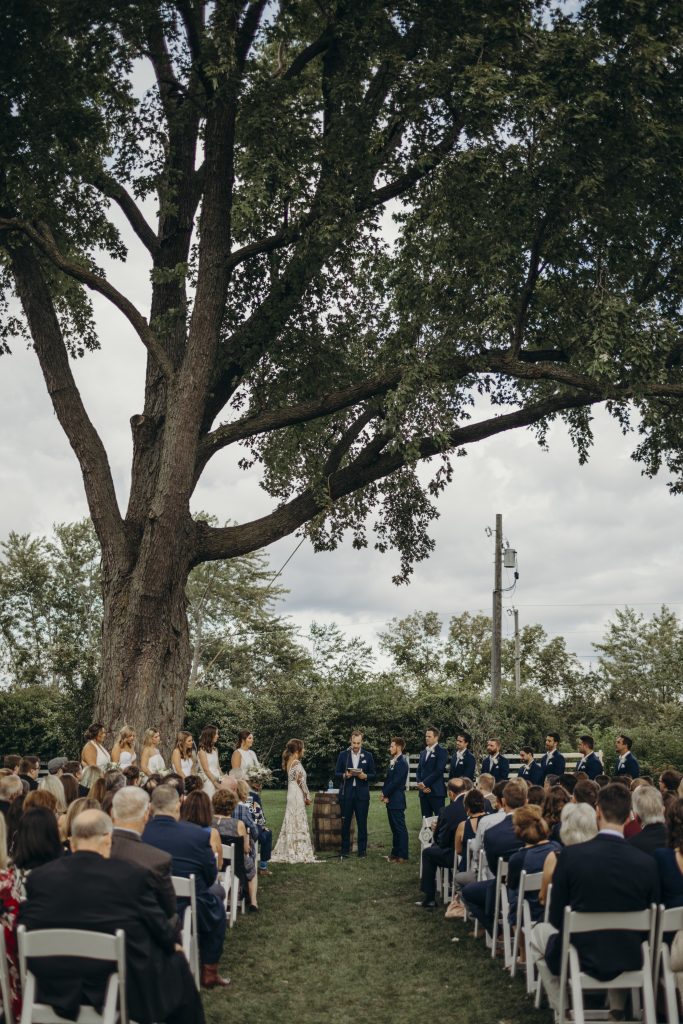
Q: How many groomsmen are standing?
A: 7